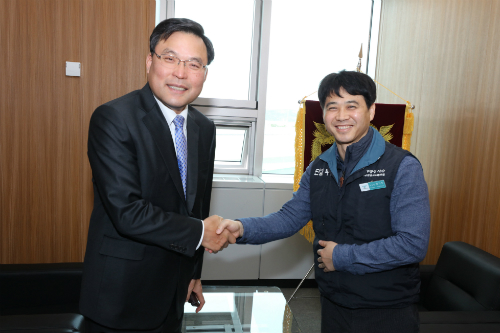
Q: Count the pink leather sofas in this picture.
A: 0